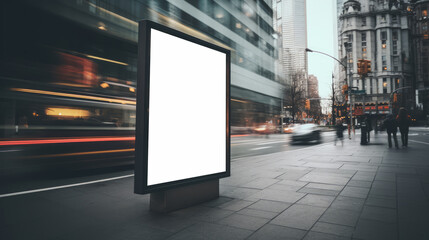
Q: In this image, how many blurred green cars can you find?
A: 0